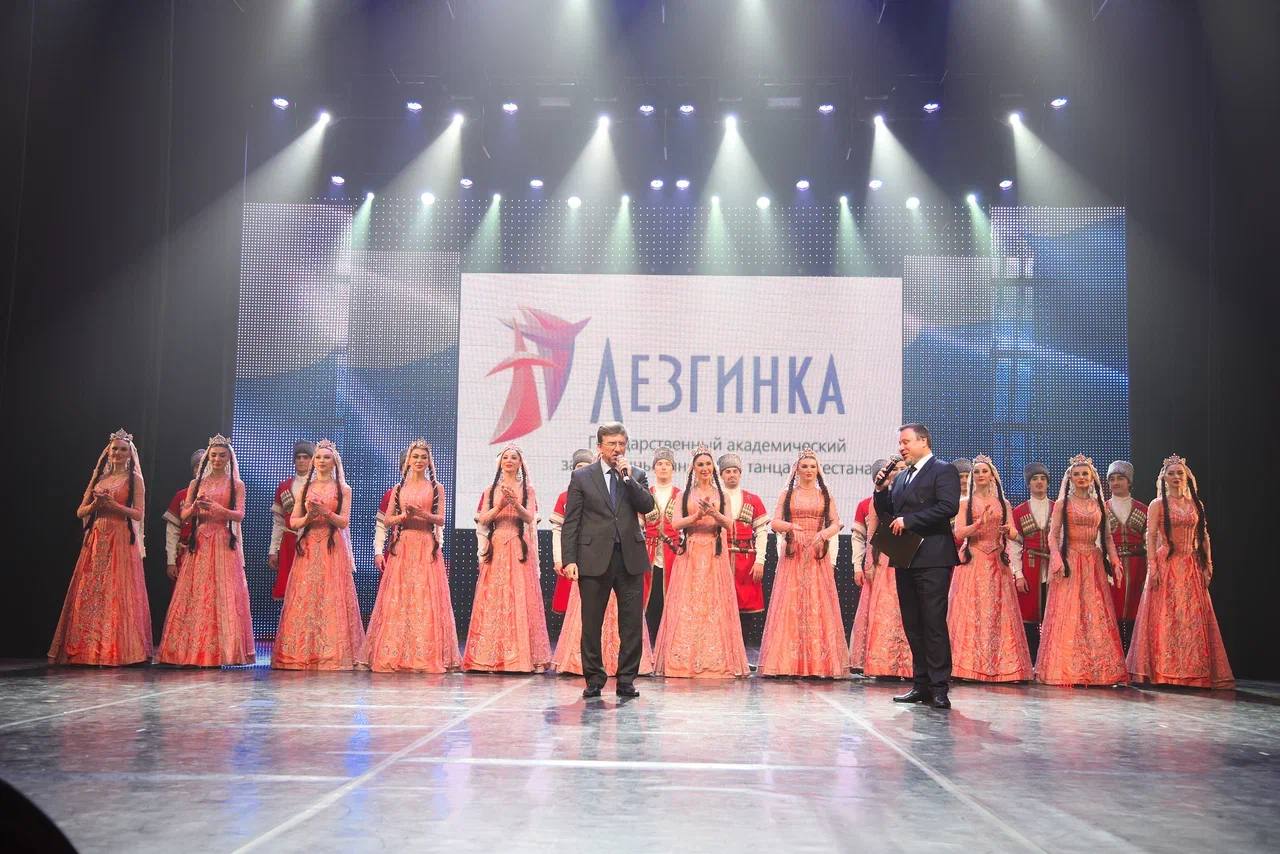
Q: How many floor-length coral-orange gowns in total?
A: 12